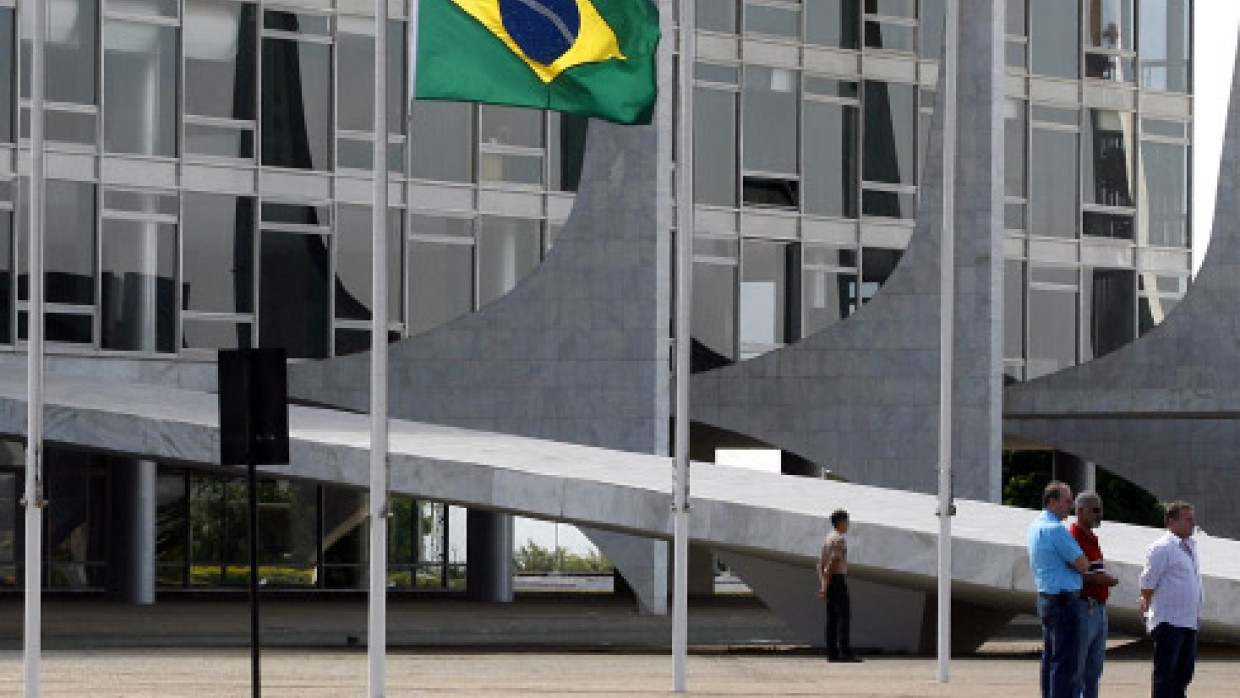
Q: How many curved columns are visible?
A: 3